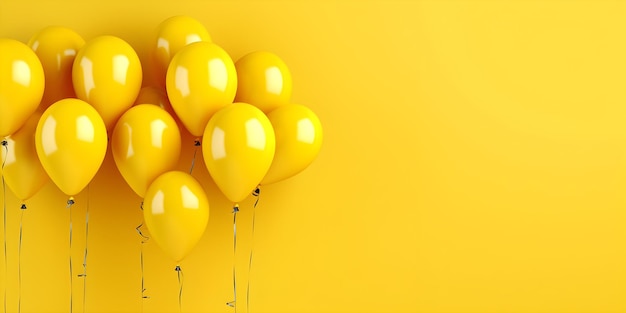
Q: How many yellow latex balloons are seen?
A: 13